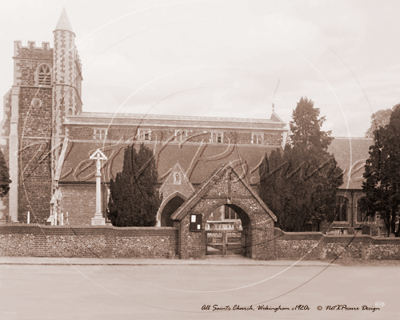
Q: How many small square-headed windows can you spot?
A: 5